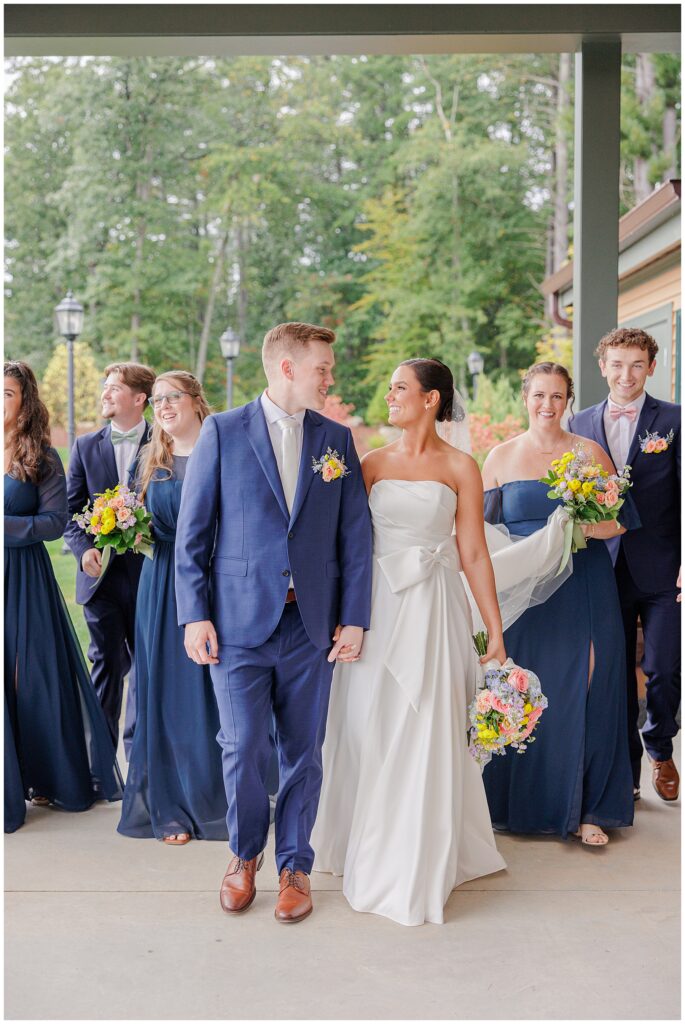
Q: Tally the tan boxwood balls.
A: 0